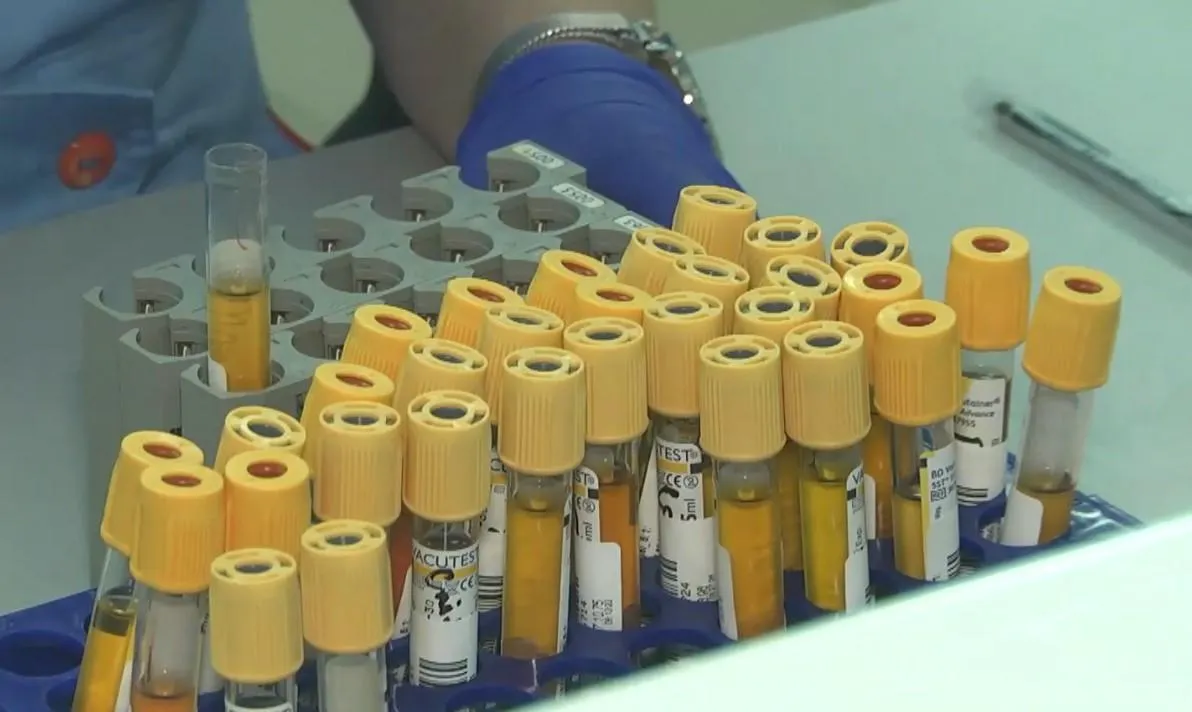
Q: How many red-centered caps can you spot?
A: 12